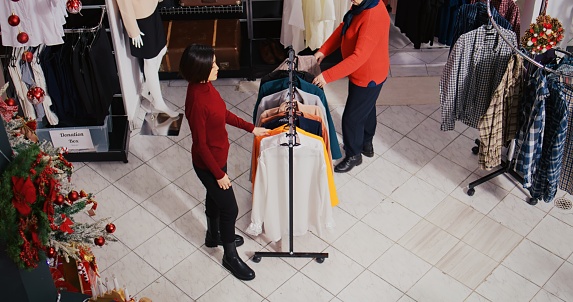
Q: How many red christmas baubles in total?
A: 12